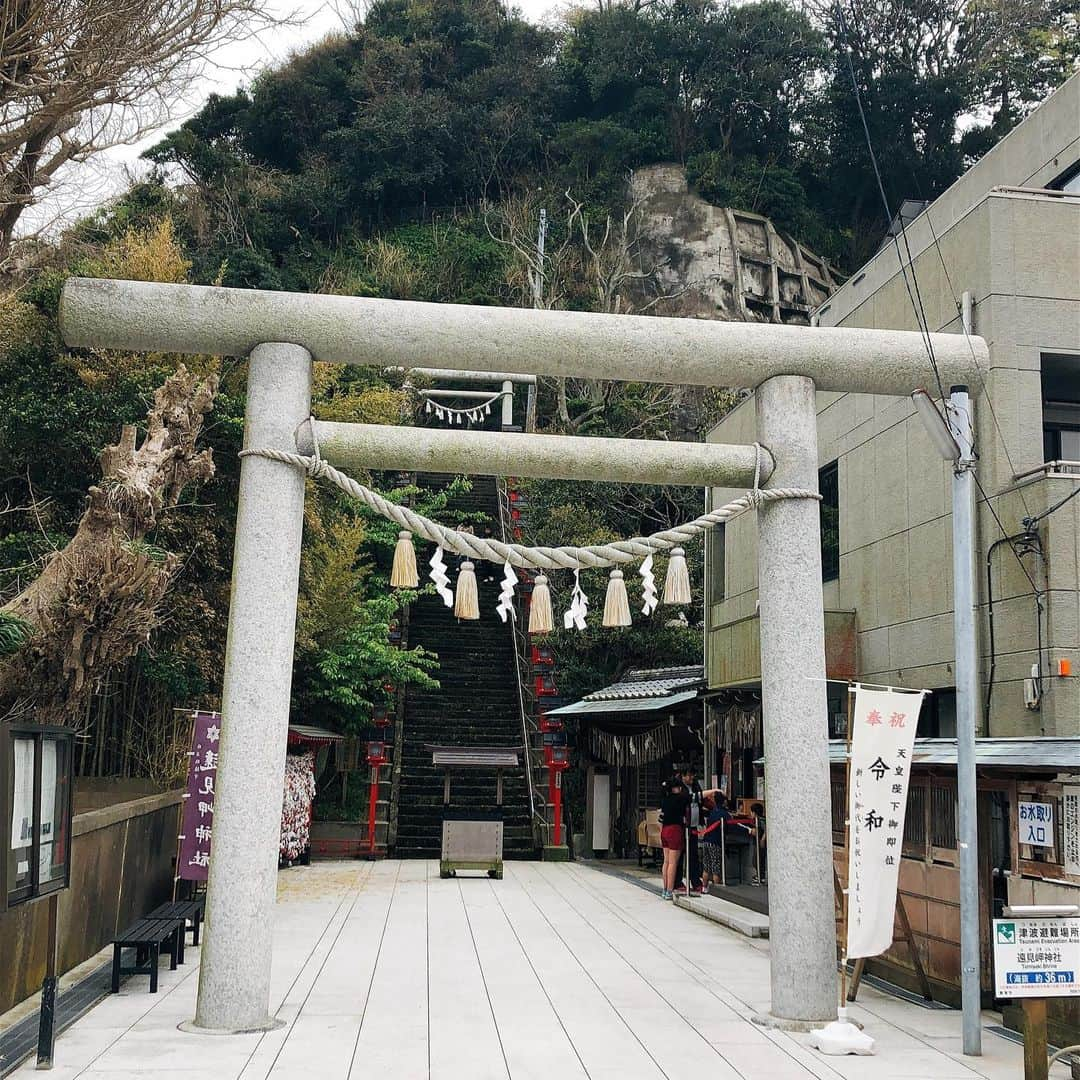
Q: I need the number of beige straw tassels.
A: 5